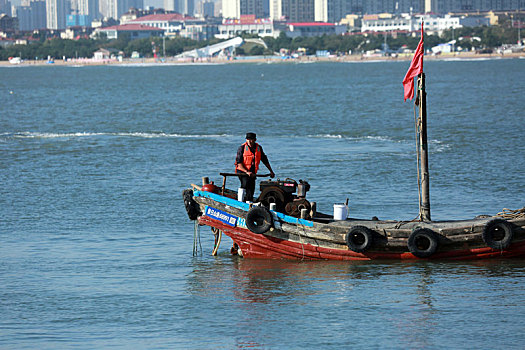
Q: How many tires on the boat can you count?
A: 5